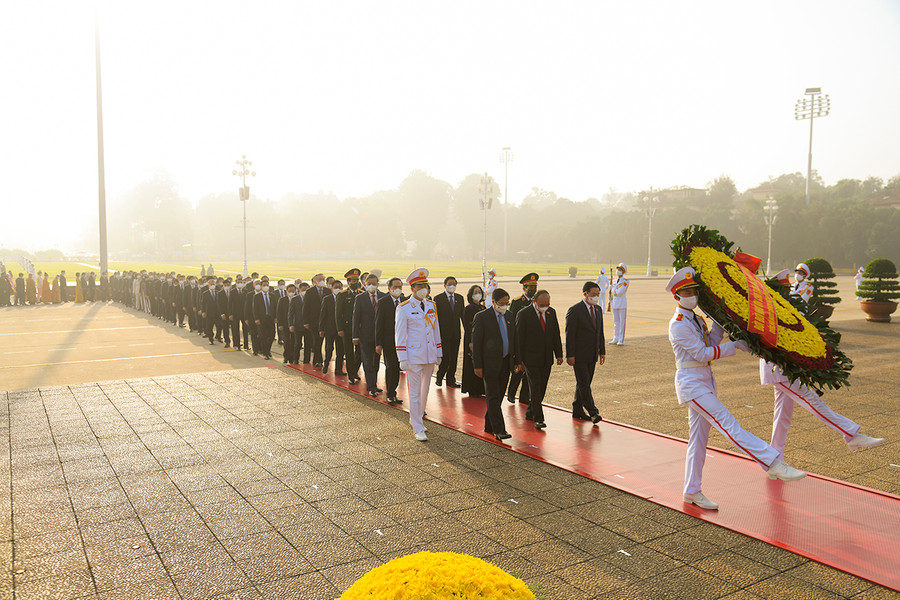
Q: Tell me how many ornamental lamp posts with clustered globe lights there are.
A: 4